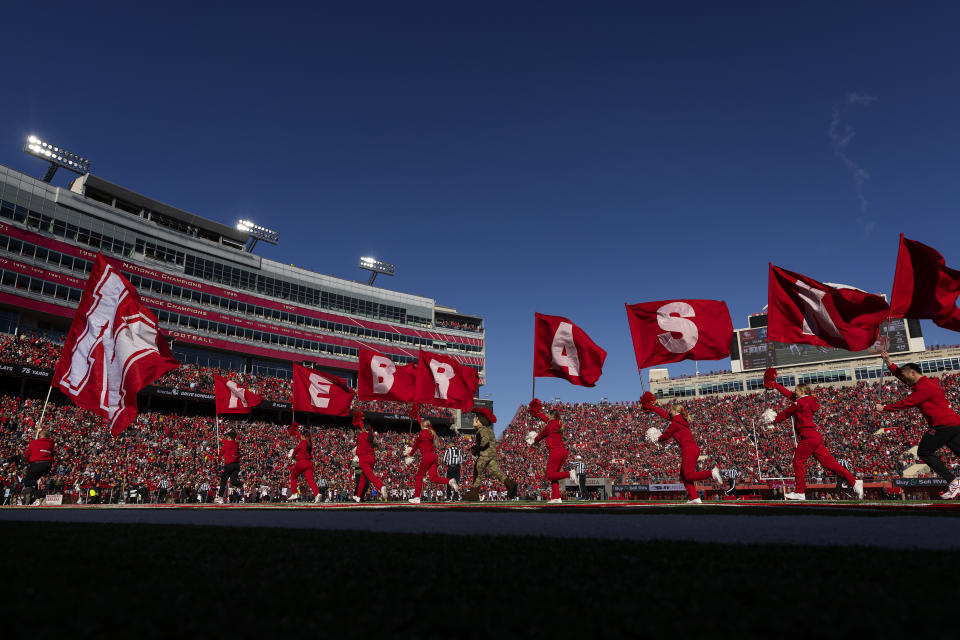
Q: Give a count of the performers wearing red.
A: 9